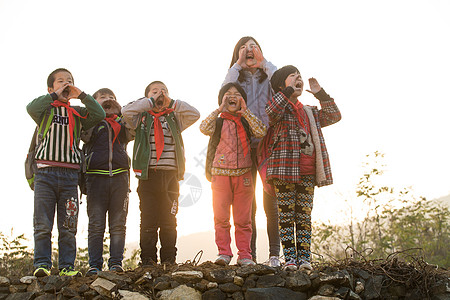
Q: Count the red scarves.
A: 5